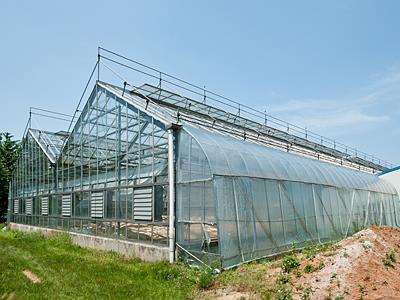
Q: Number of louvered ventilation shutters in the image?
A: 6